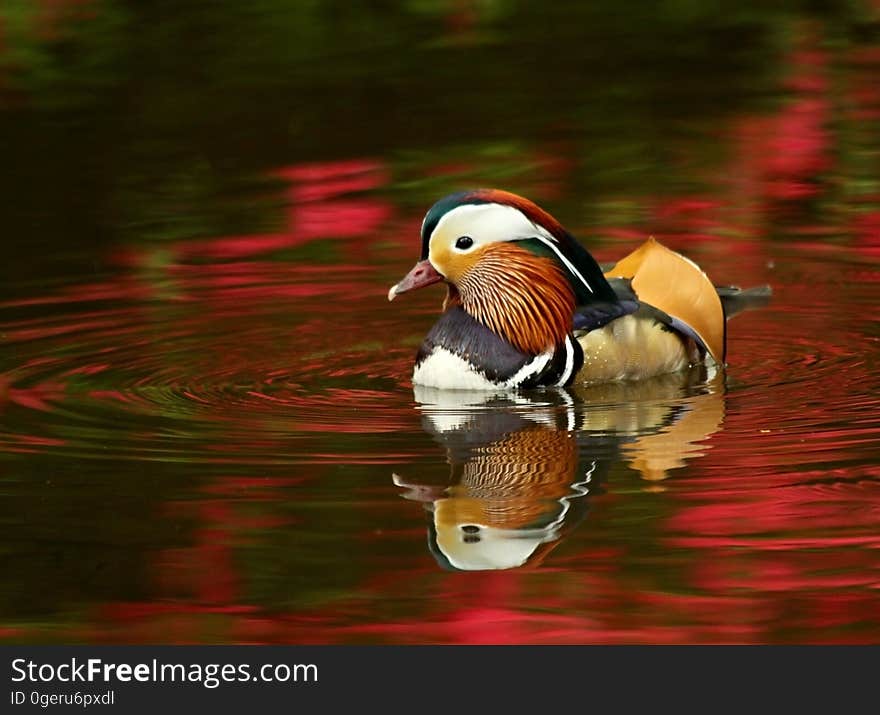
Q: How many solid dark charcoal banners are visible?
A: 1